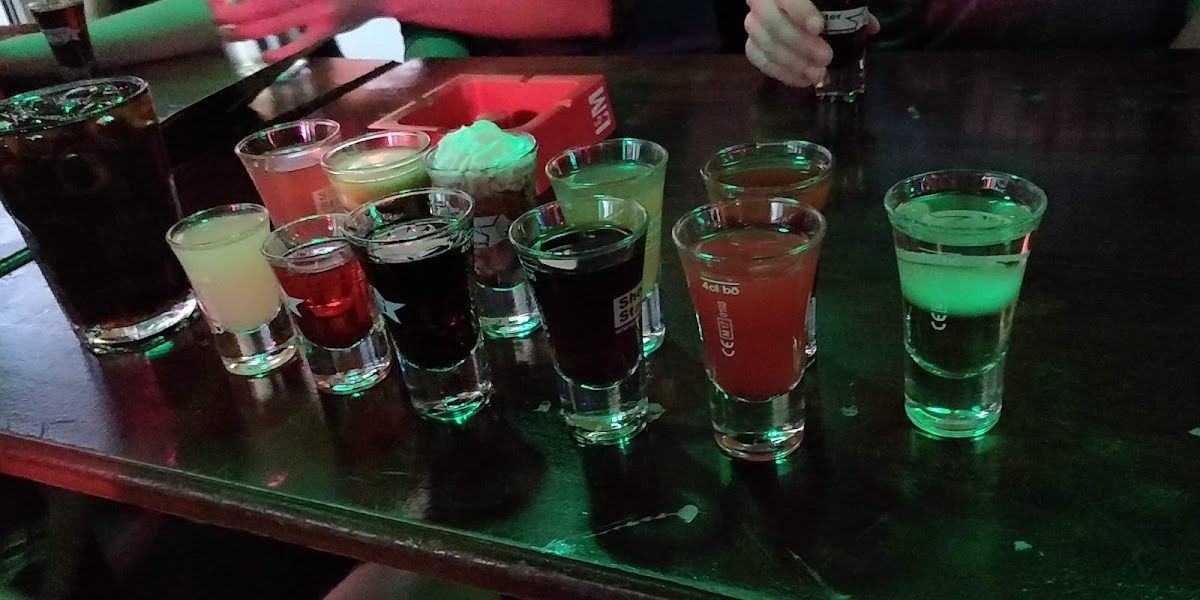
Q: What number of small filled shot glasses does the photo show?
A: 11